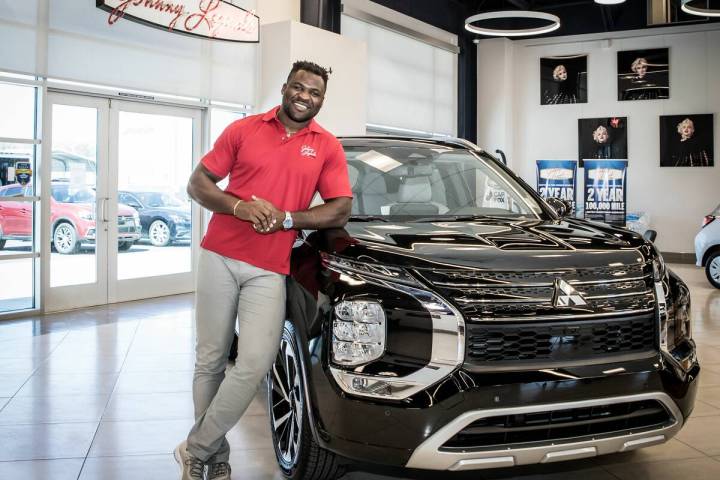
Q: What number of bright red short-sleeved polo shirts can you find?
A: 1